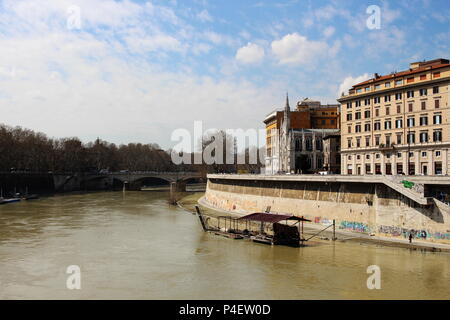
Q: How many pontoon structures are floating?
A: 1